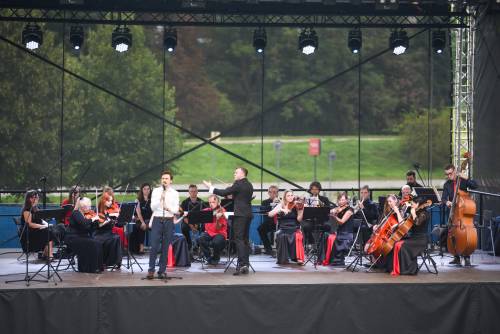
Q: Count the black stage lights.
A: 9